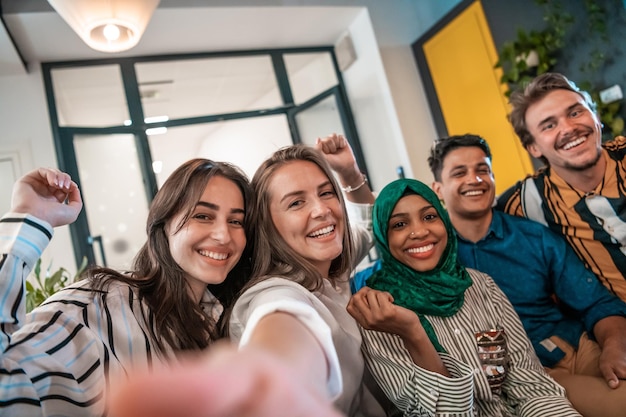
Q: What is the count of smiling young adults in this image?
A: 5